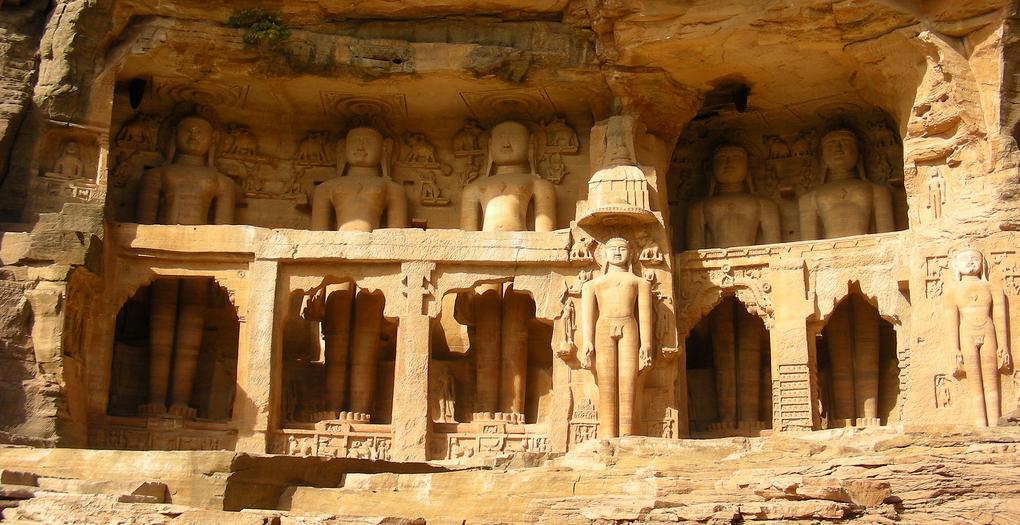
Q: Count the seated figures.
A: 1